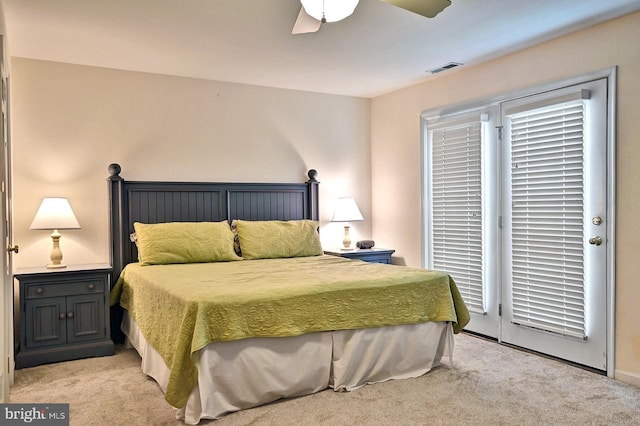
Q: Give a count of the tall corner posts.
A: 2